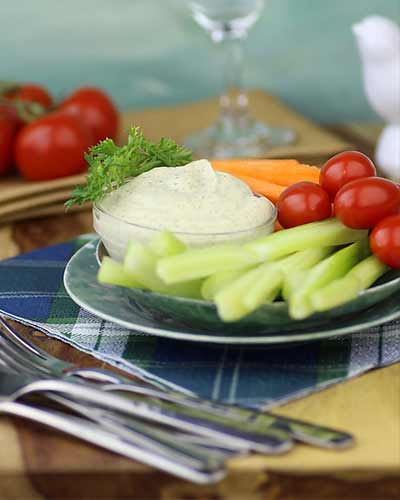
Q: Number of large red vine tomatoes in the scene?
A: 4